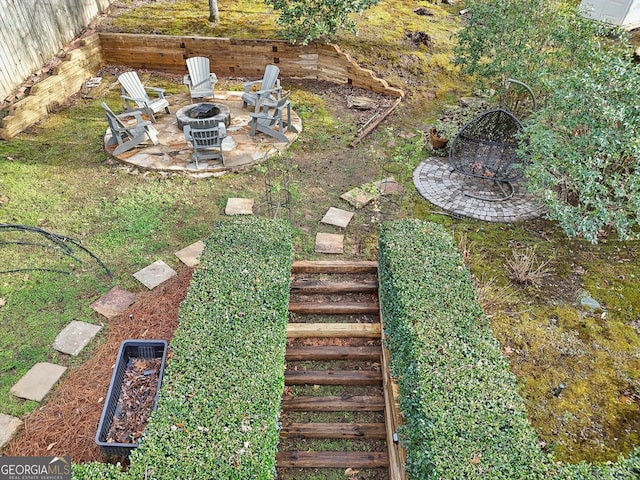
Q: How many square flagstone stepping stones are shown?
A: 11